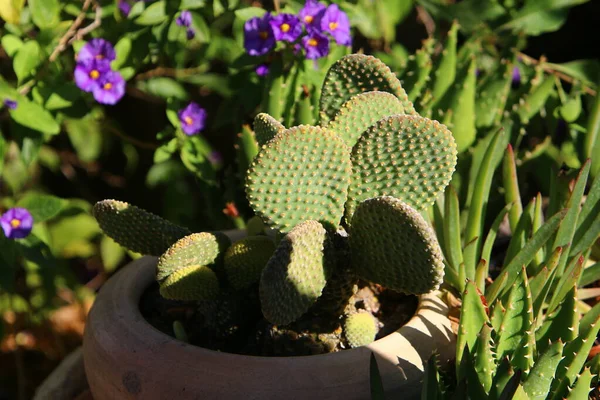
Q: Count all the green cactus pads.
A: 12